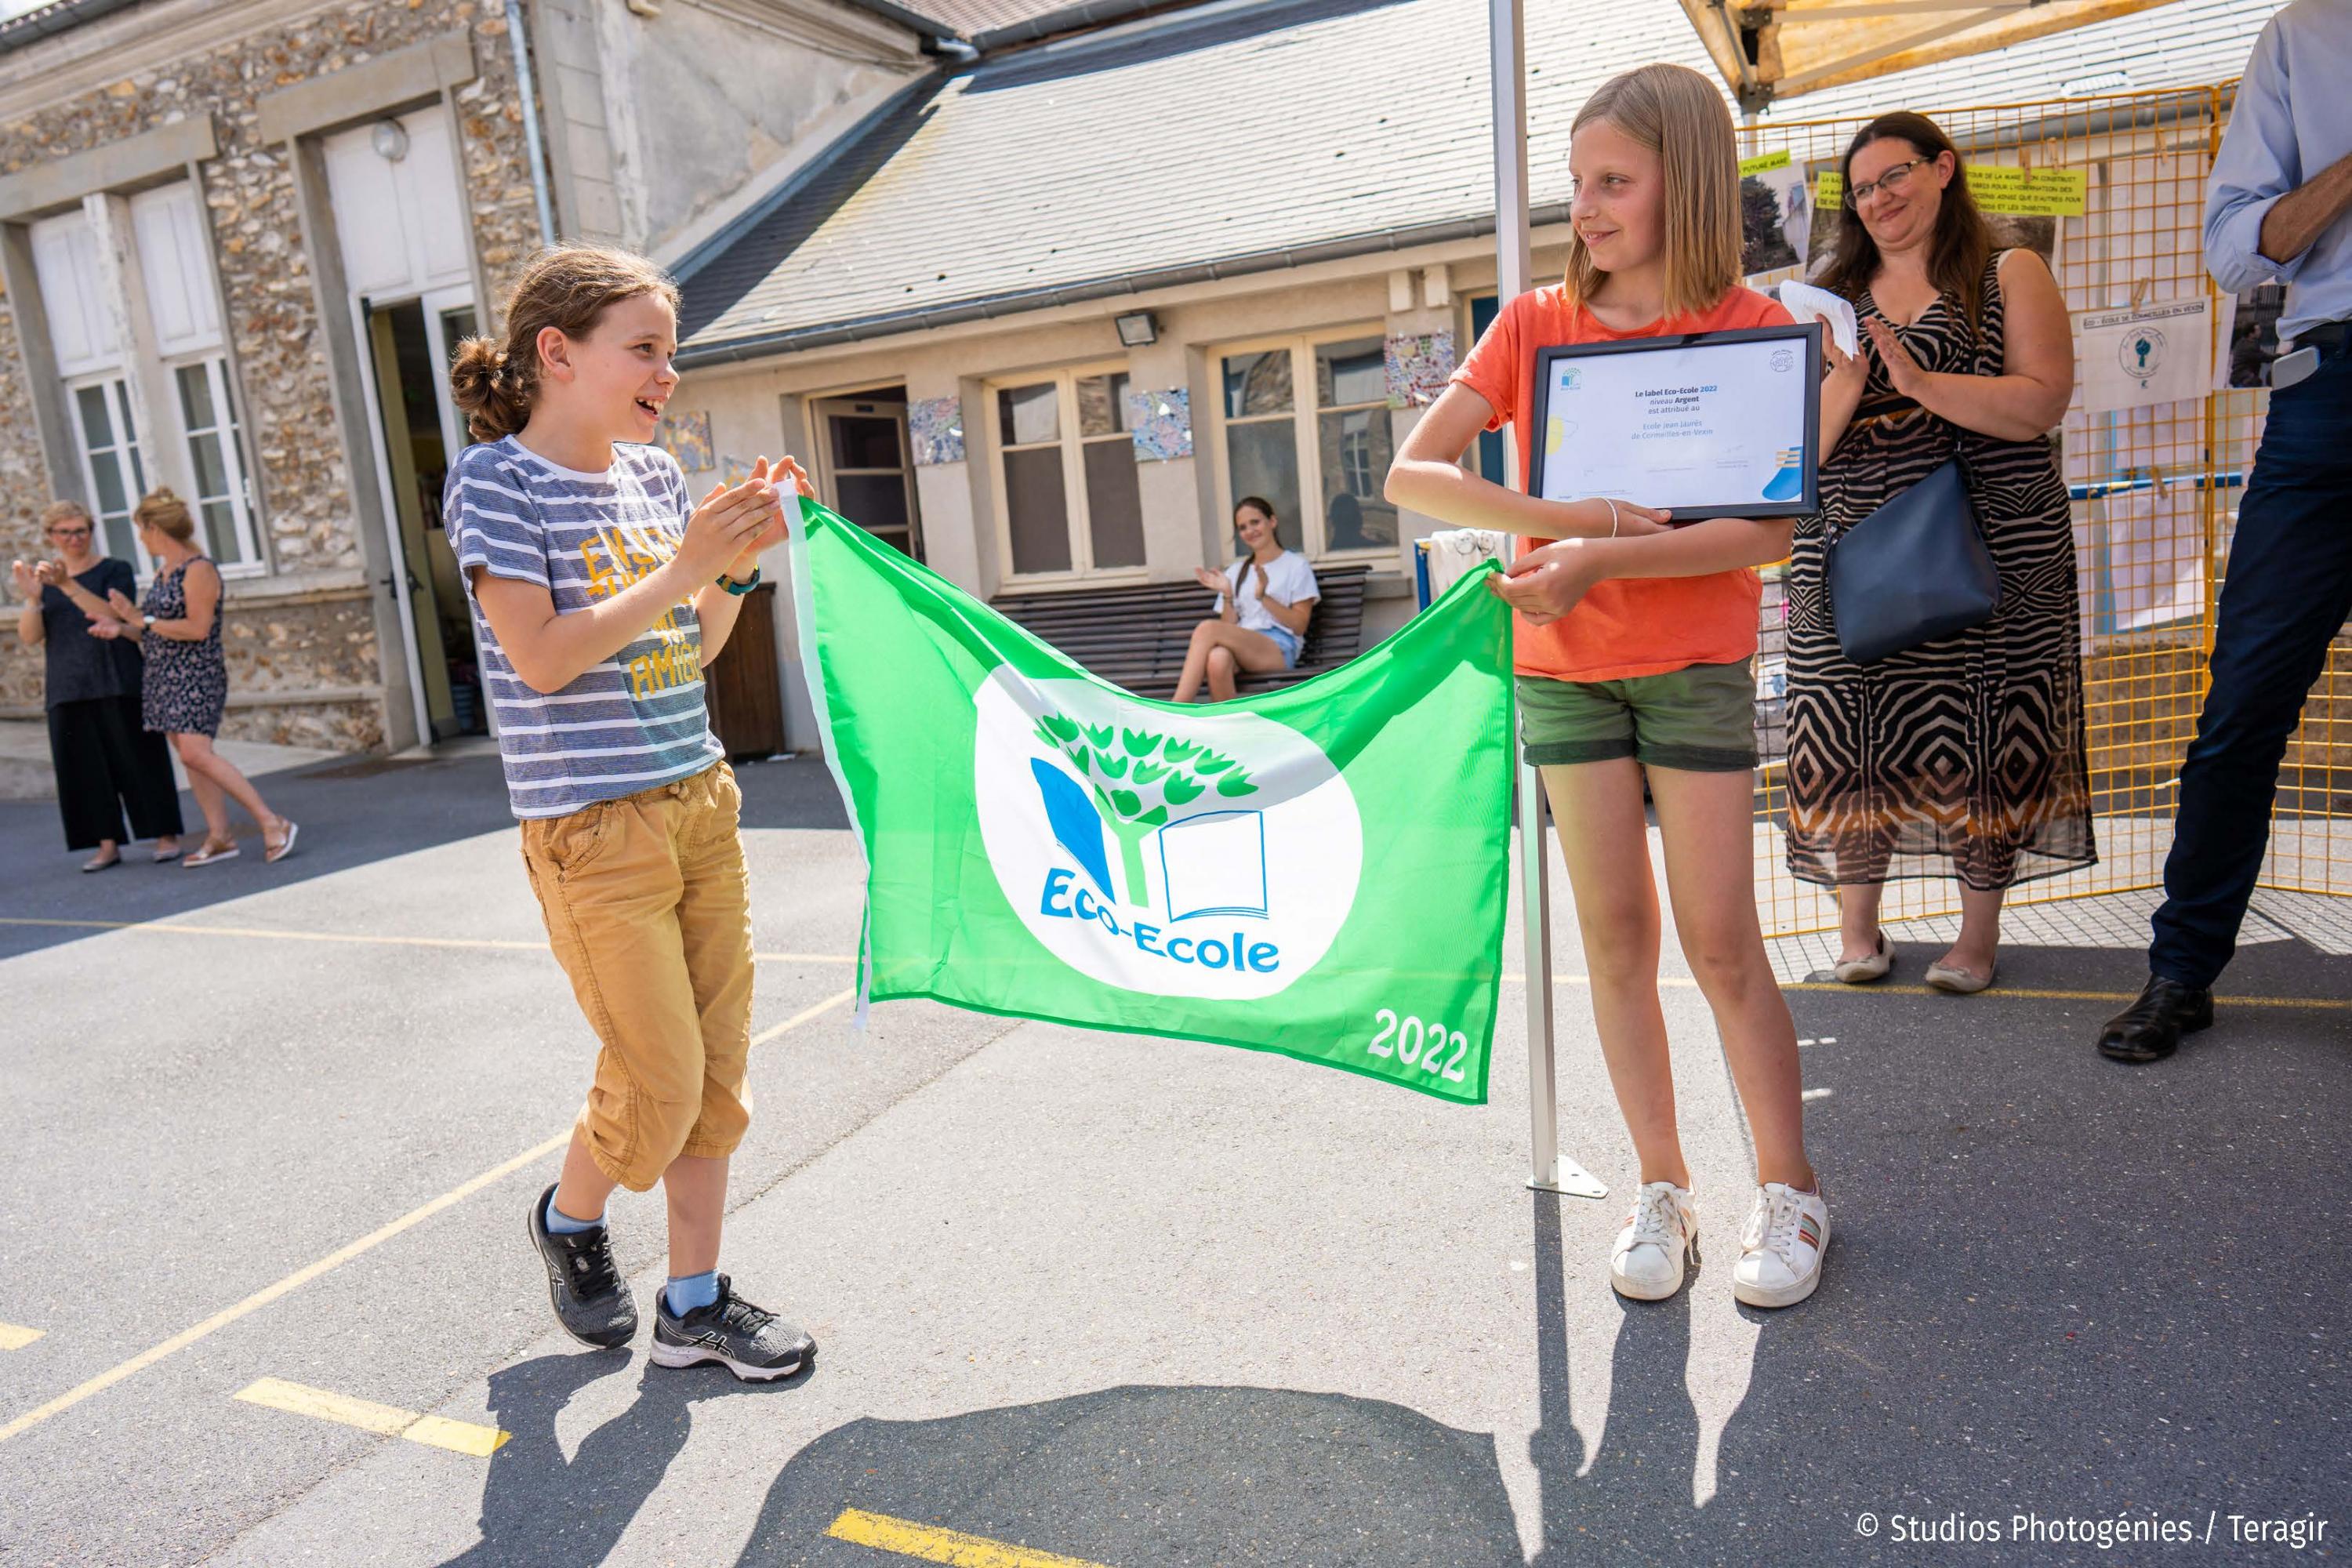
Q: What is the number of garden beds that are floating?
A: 0